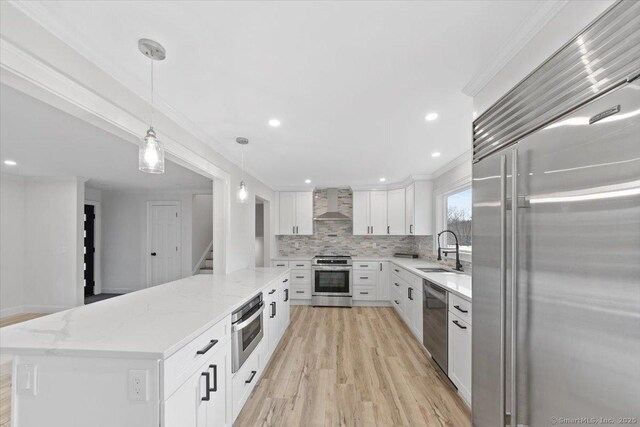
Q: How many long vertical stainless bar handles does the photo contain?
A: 2